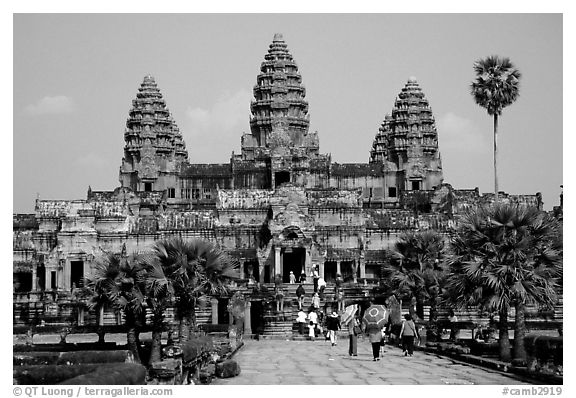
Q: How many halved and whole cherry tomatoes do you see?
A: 0